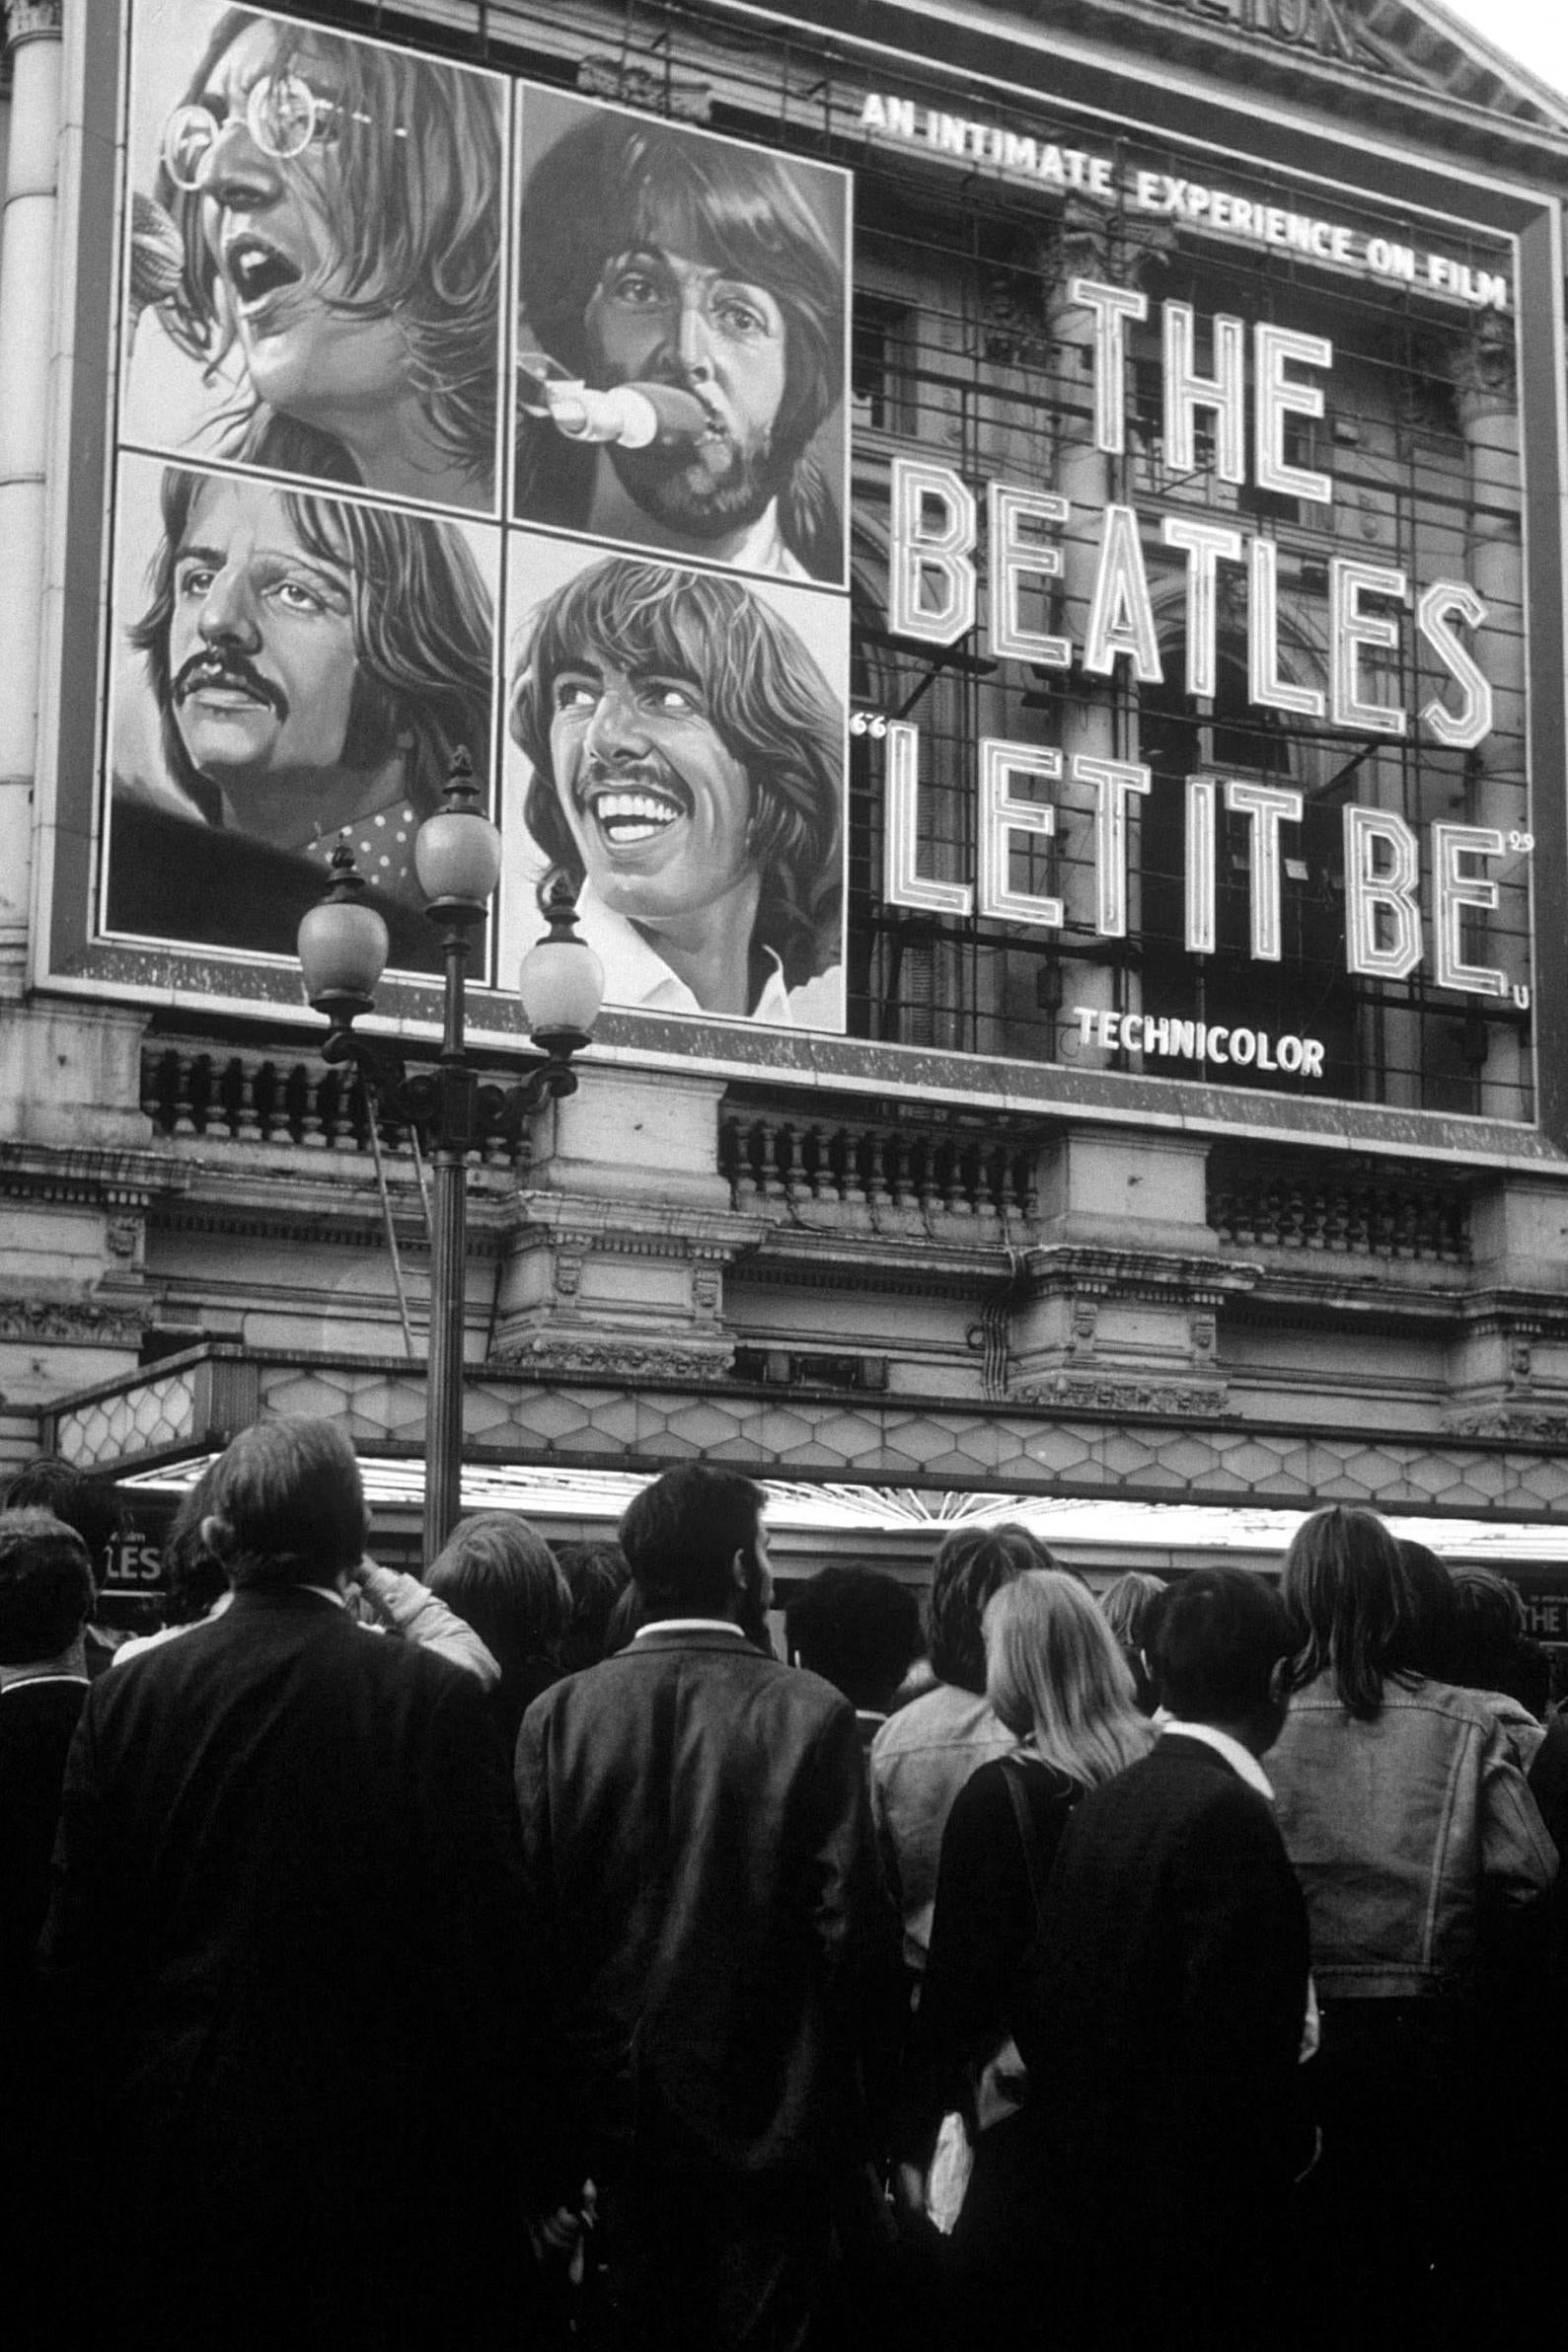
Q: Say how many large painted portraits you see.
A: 4